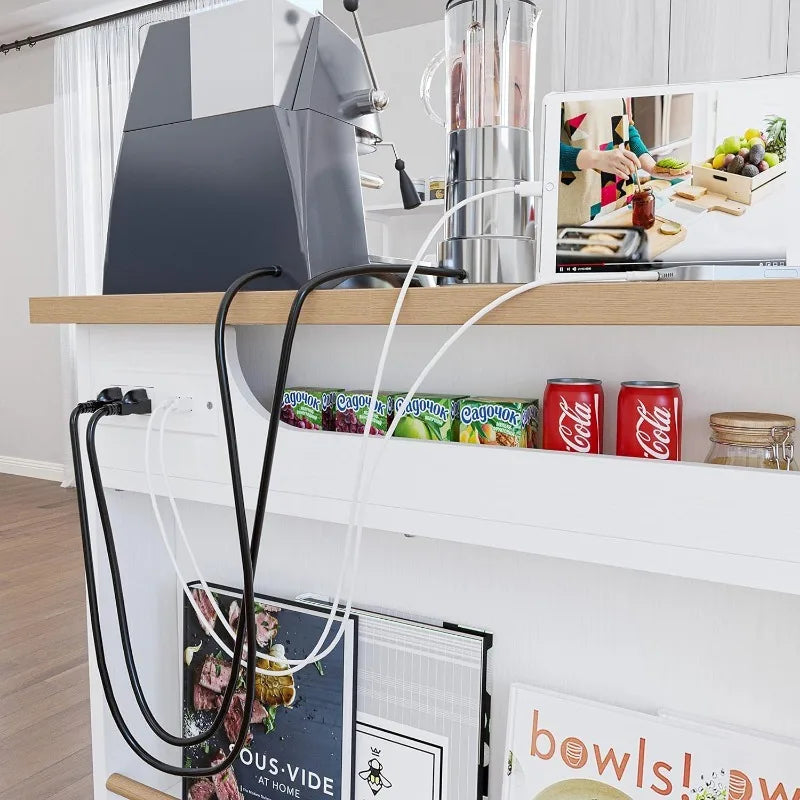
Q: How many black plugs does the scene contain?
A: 2